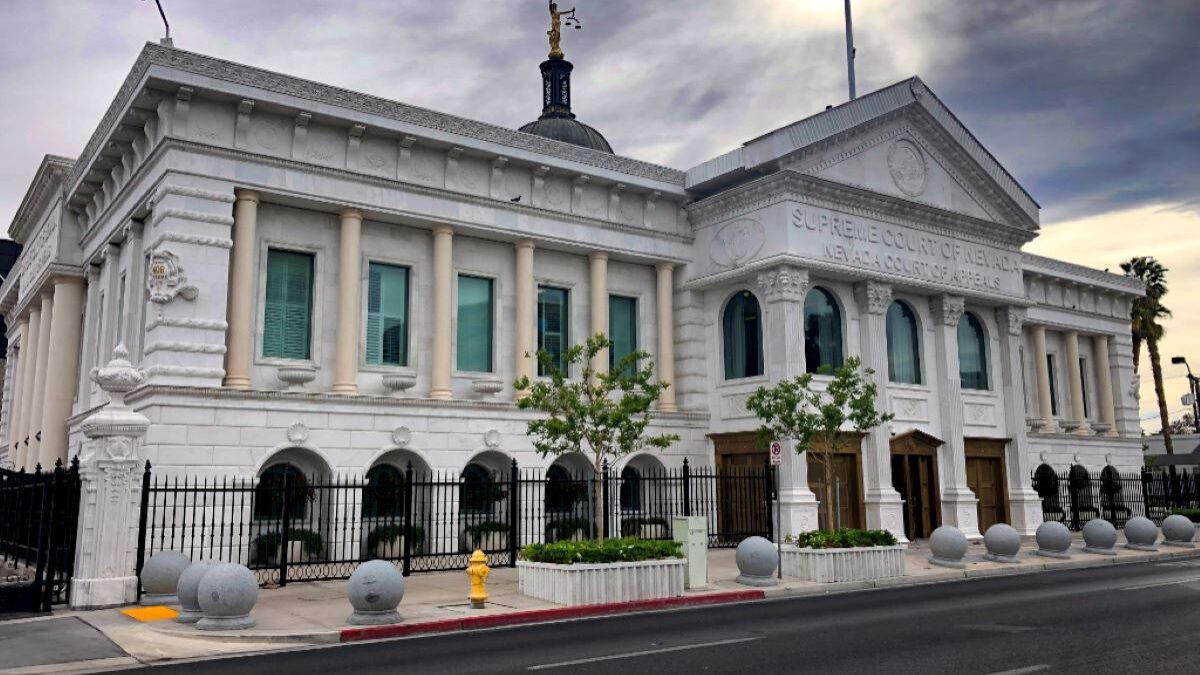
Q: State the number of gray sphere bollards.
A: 11